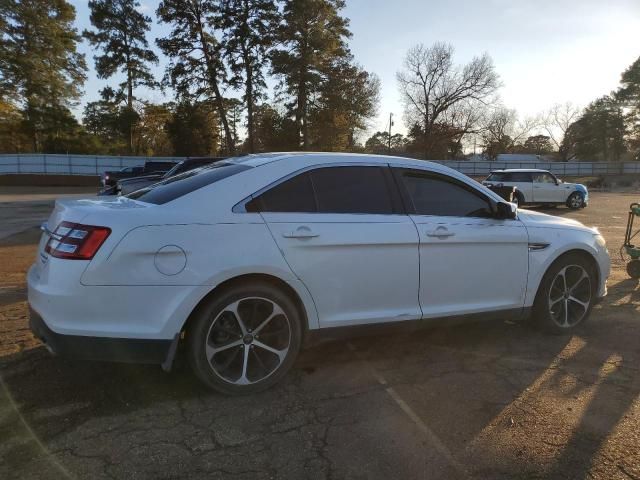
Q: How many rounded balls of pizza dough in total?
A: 0